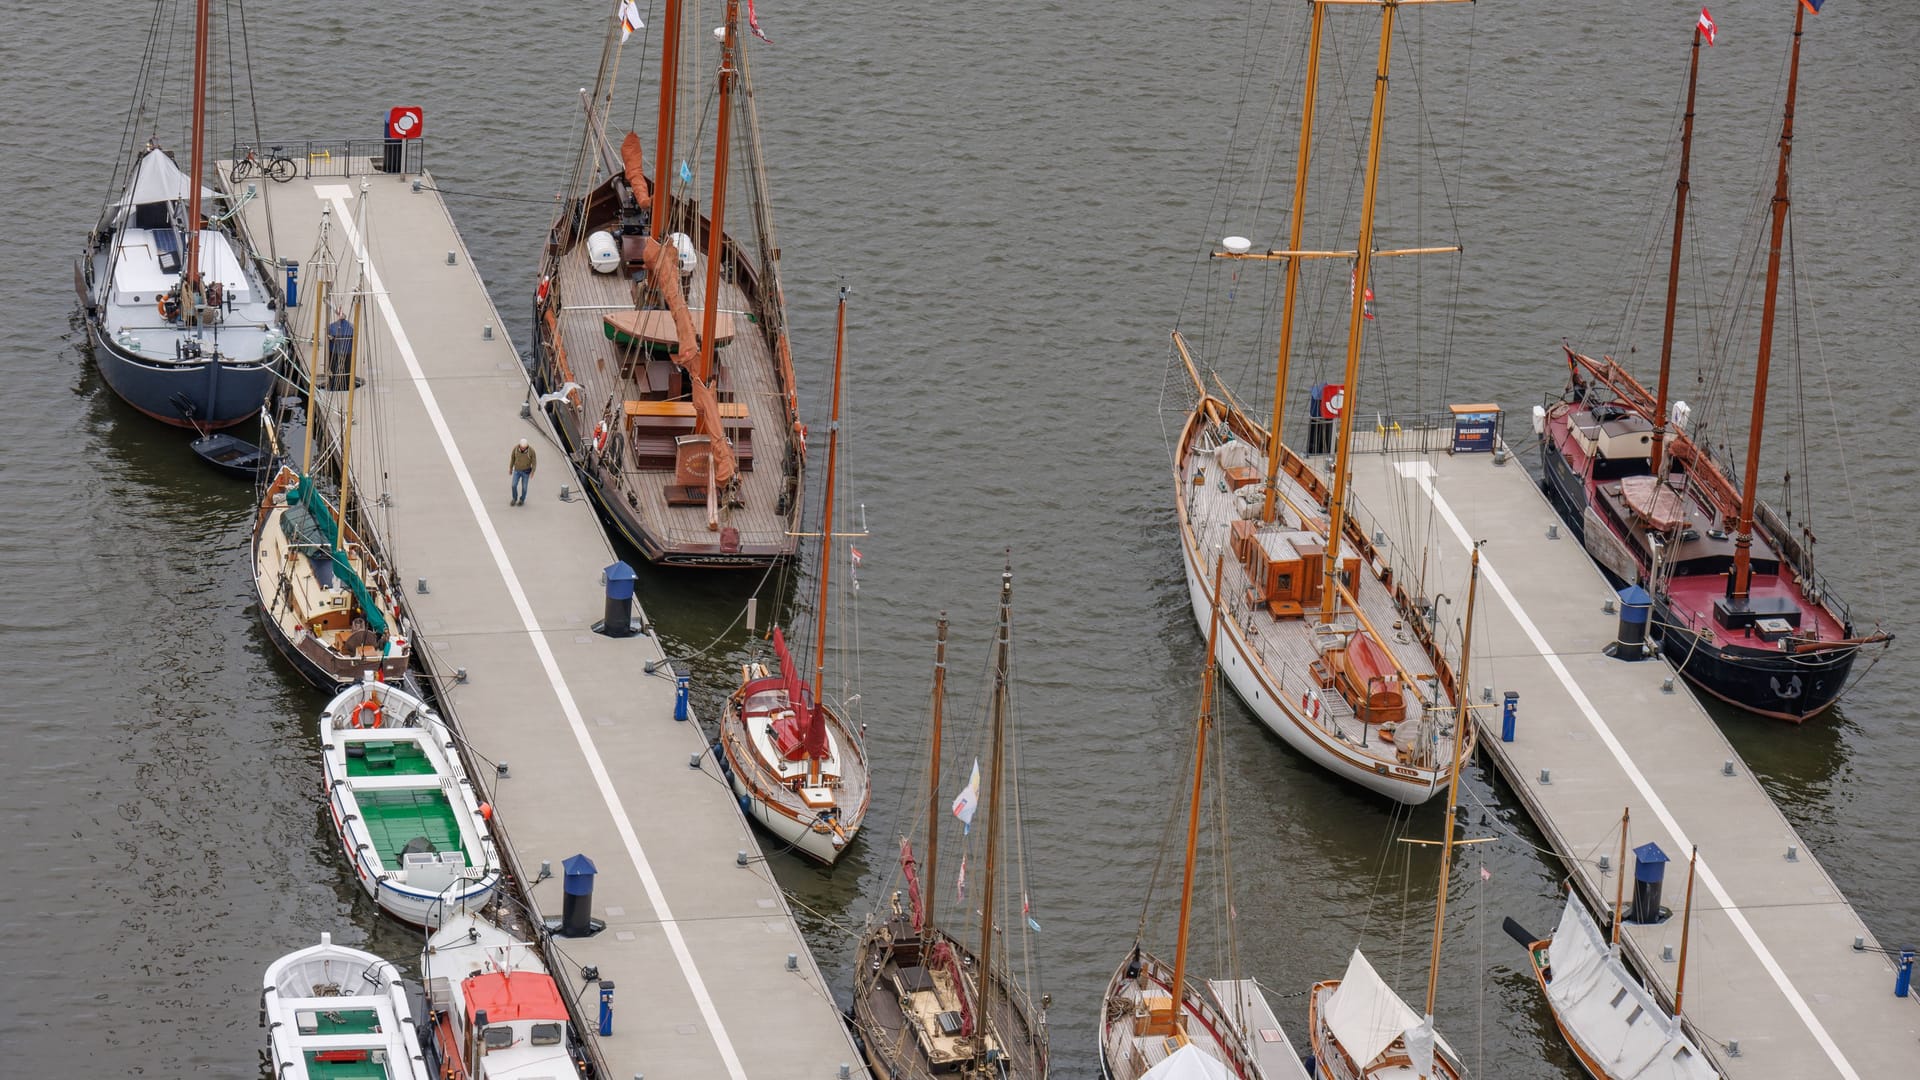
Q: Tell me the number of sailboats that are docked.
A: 10